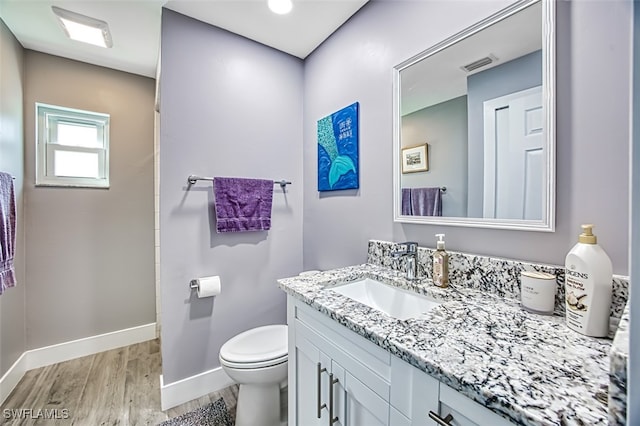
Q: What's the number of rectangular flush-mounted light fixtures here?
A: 1